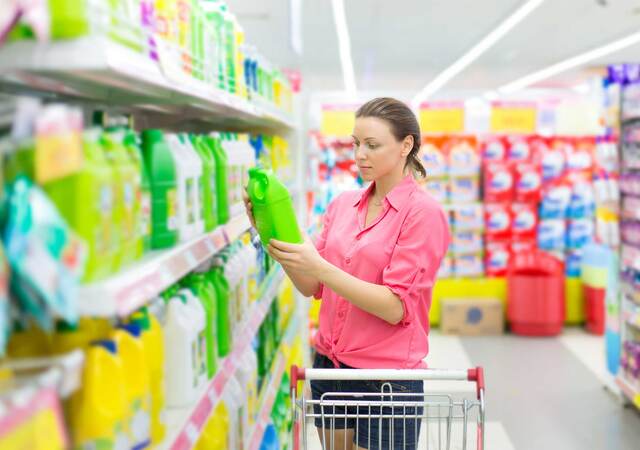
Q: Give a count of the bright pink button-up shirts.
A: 1